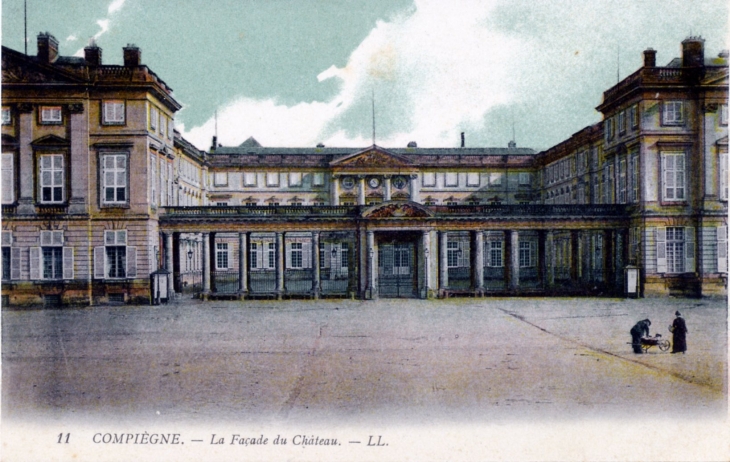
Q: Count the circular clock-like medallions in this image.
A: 3